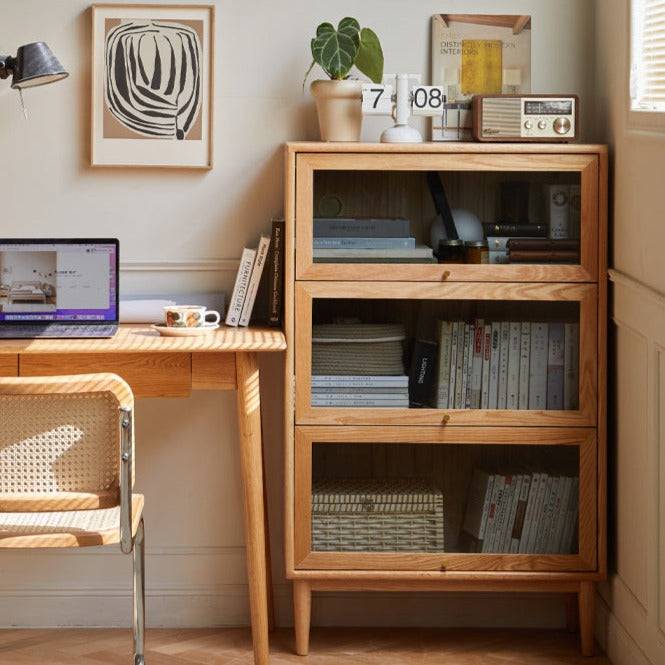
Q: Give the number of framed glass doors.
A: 3